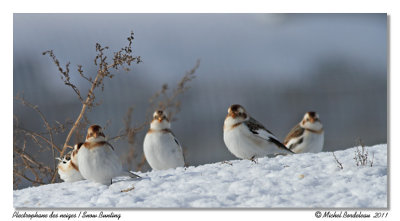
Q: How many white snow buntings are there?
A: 5